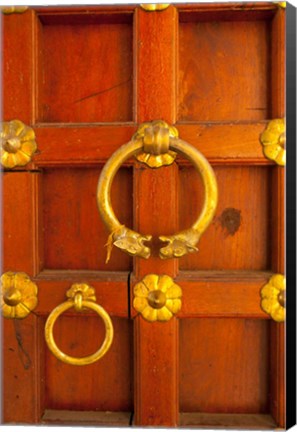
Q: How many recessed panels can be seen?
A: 6